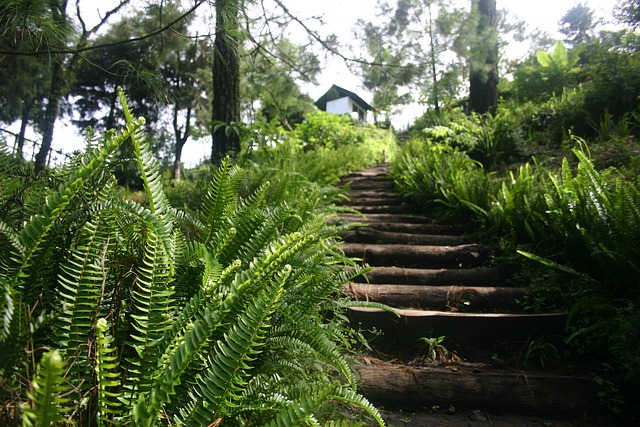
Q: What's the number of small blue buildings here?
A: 1